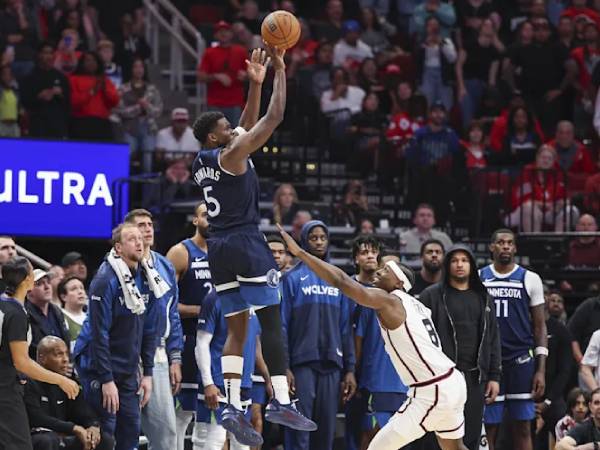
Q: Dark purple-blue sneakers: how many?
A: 2